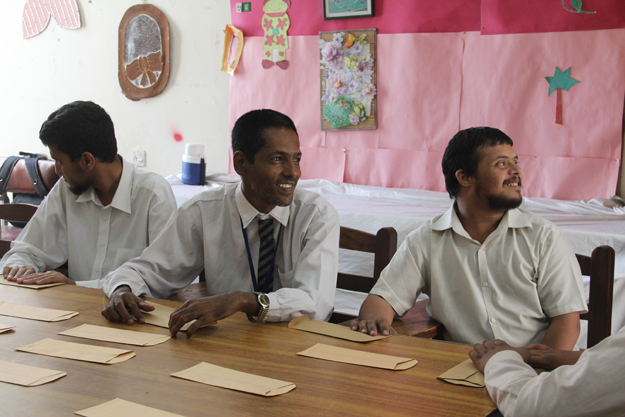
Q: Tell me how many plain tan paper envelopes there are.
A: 12